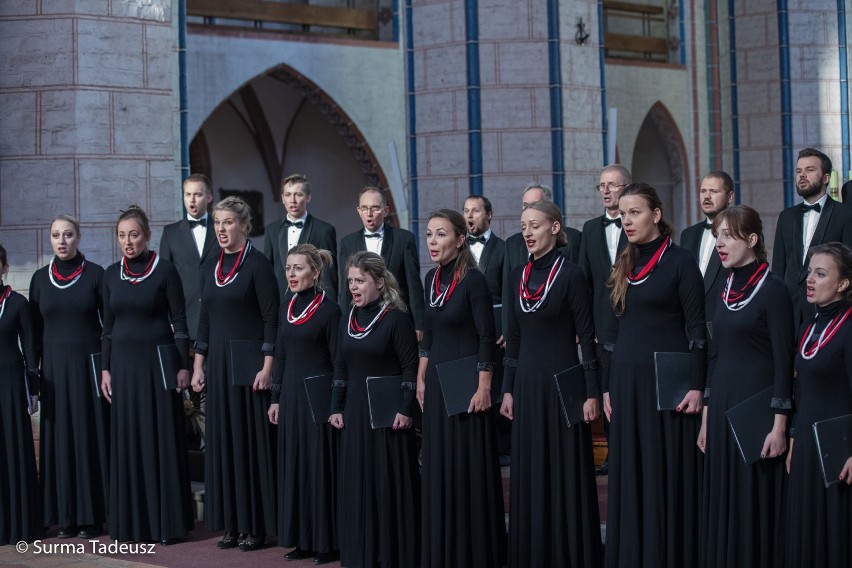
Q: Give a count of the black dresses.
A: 11